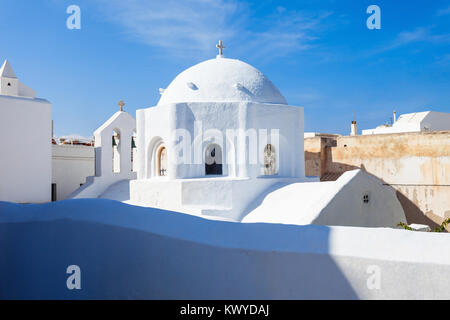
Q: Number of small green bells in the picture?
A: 2